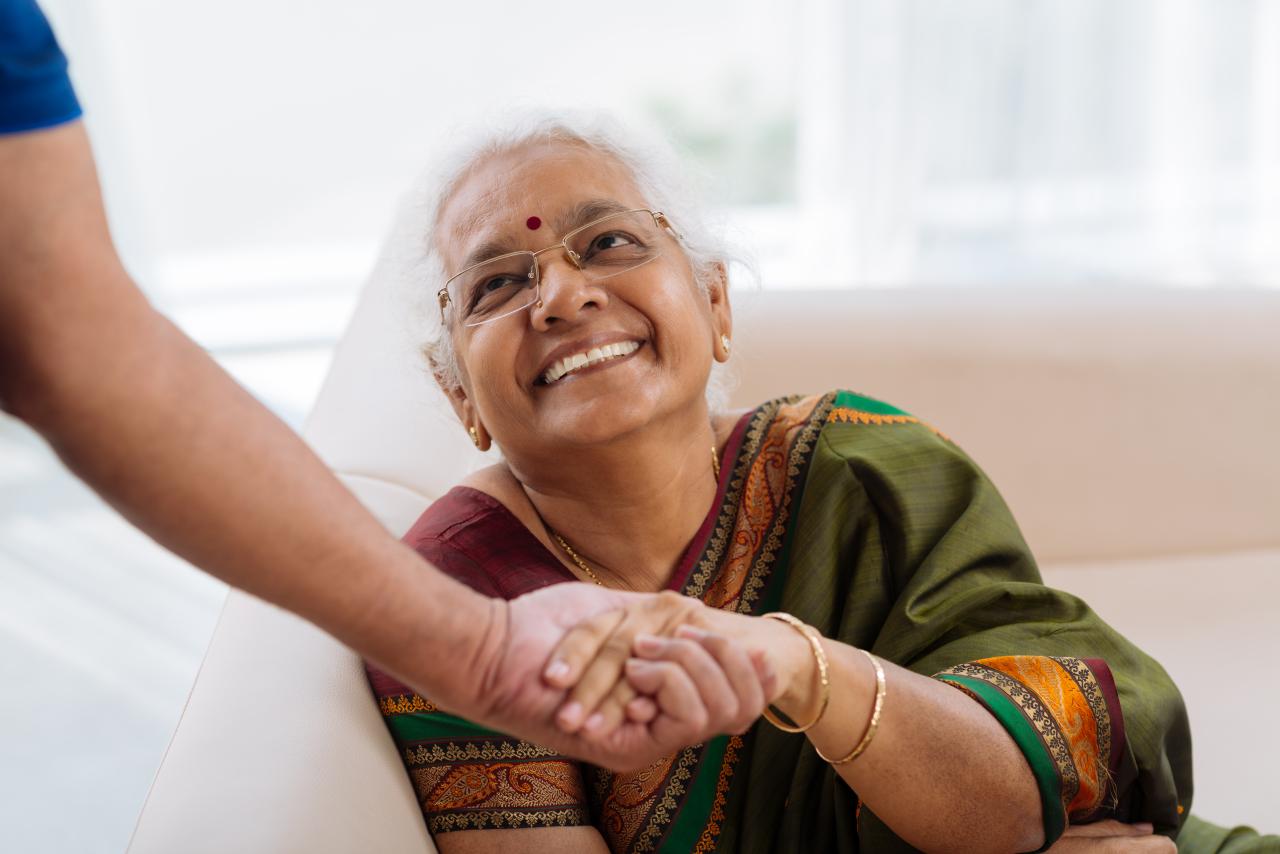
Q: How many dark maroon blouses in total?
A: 1